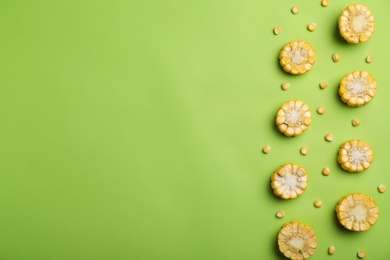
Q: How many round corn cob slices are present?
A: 8